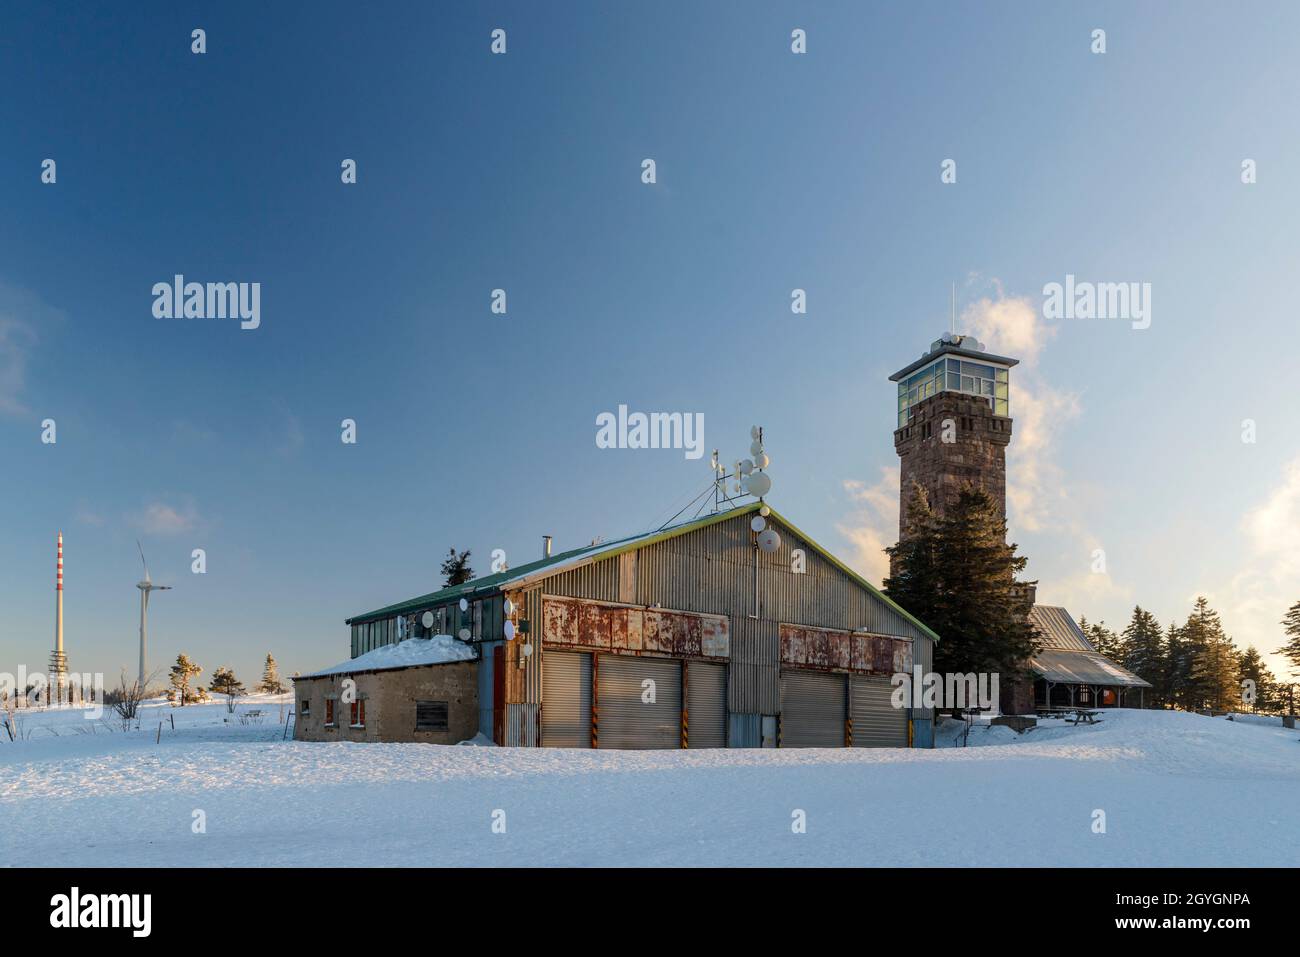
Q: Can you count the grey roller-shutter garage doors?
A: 5